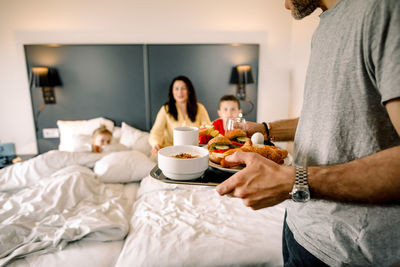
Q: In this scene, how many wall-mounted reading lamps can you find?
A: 2